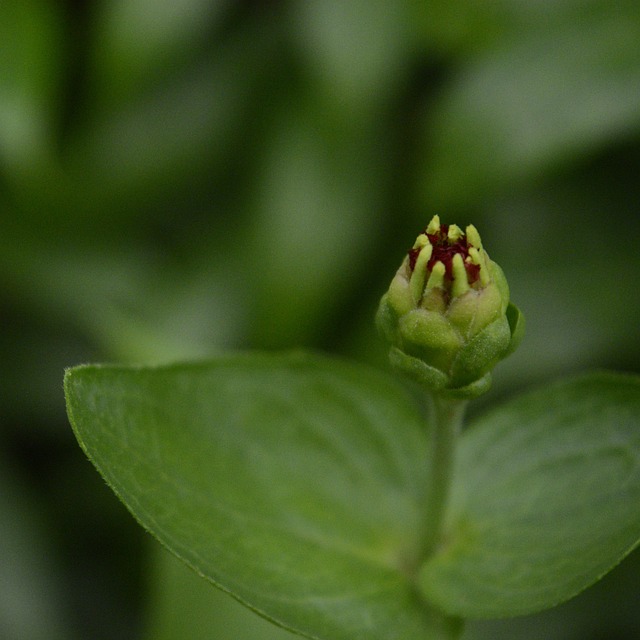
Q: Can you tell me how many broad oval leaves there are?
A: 2